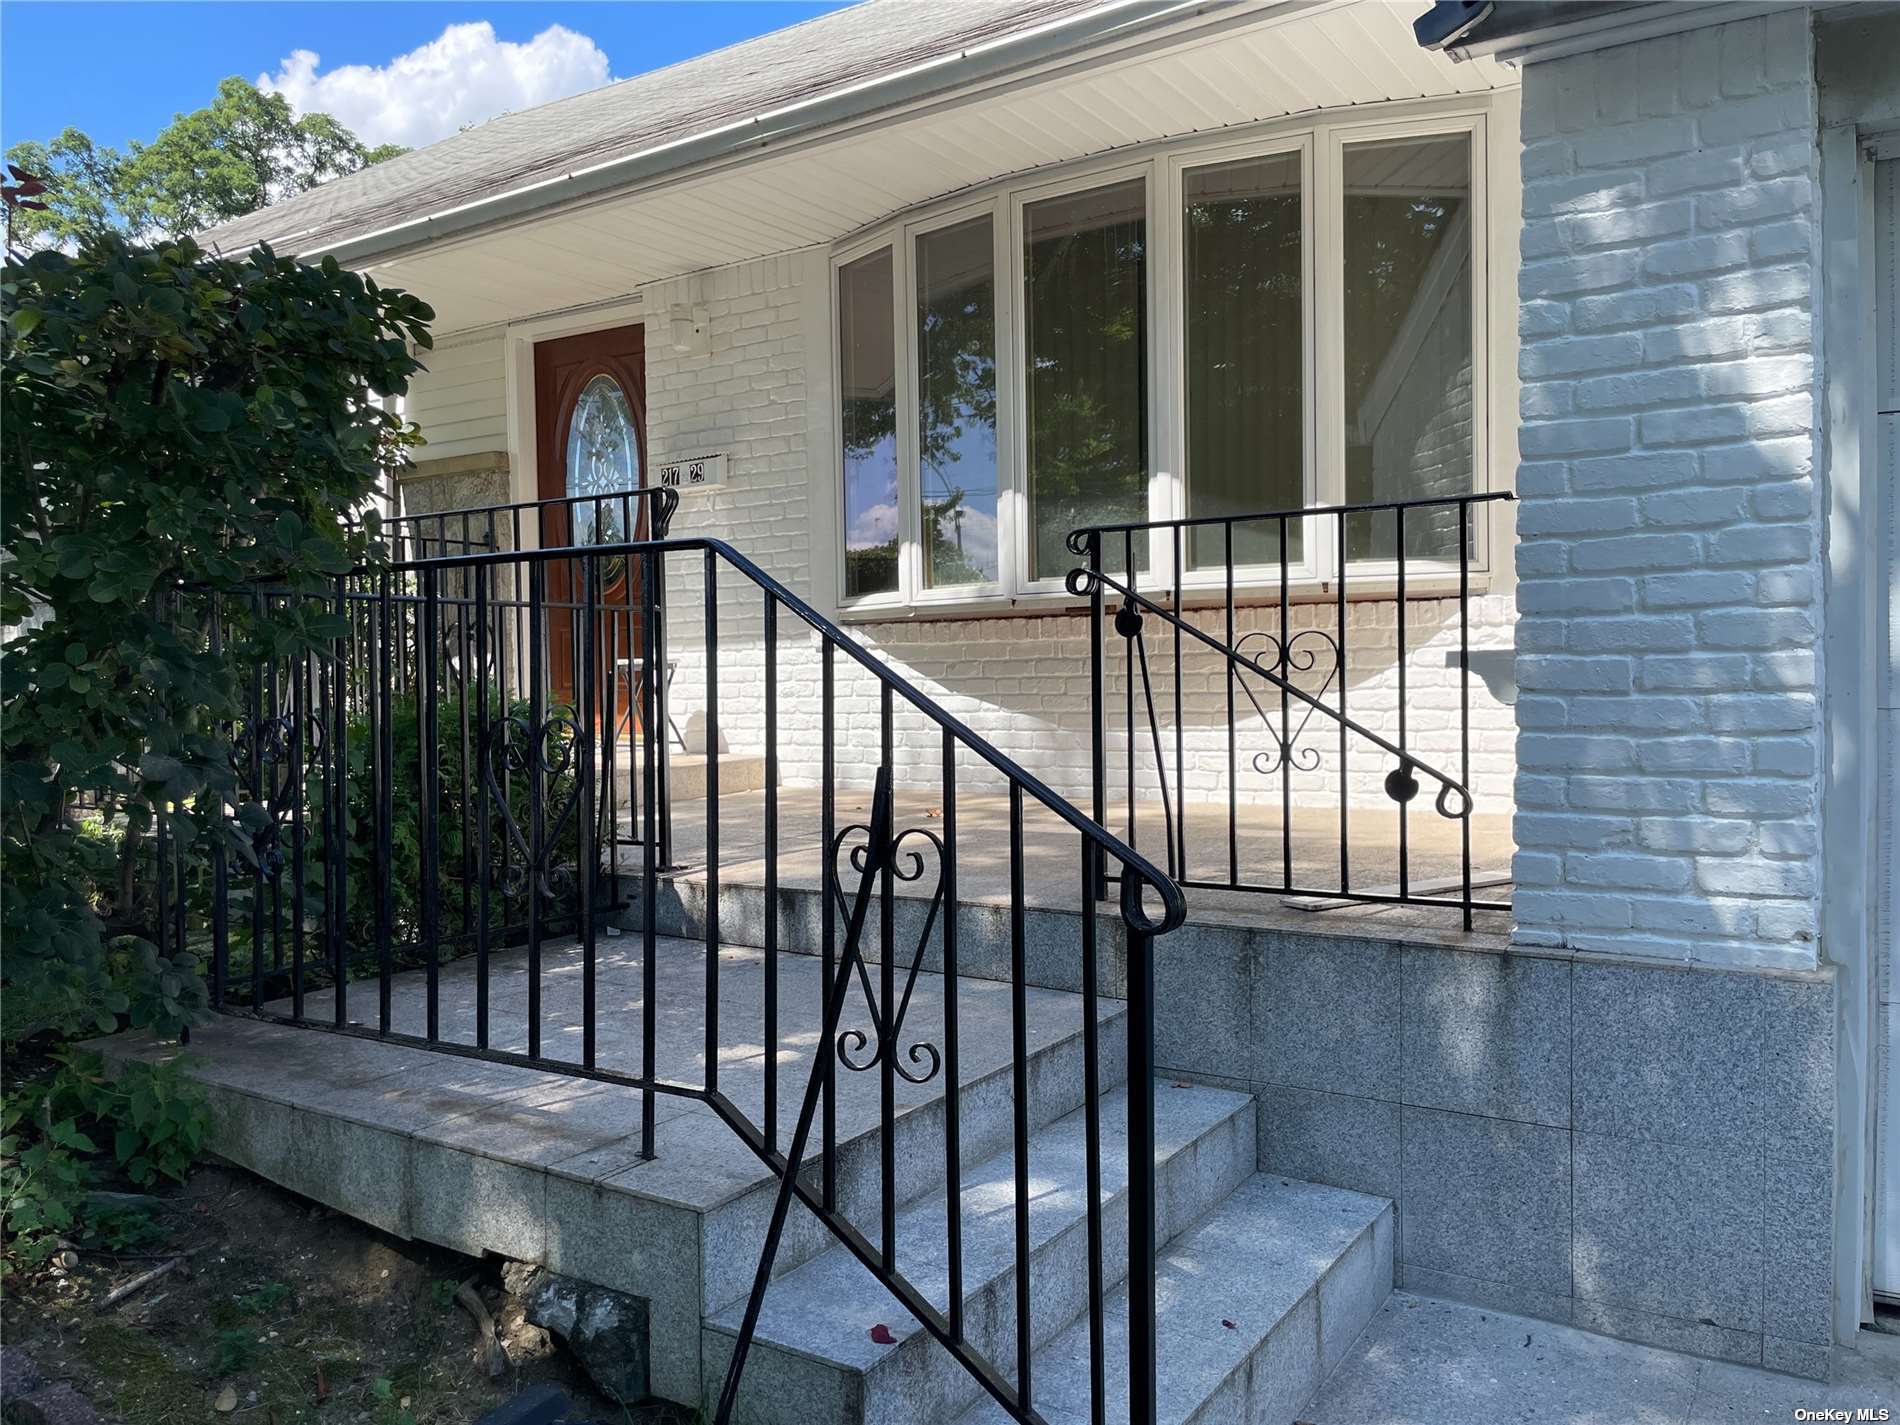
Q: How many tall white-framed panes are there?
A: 5